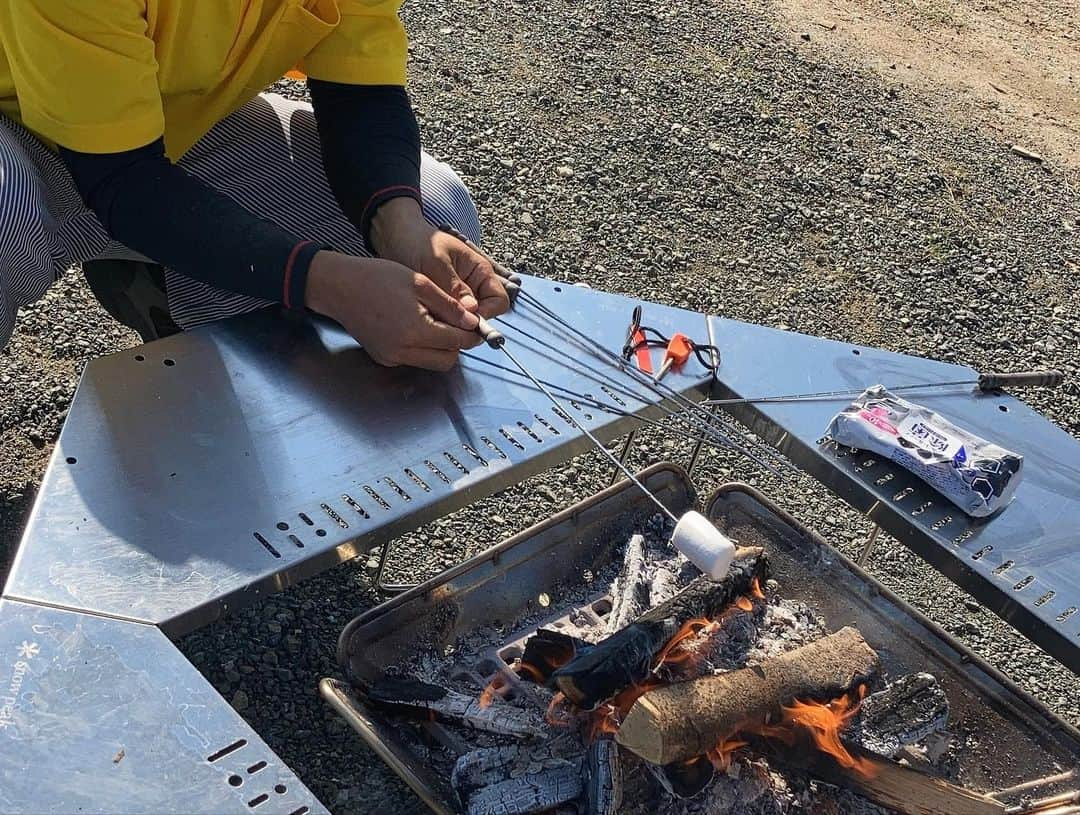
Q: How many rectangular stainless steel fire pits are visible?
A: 1